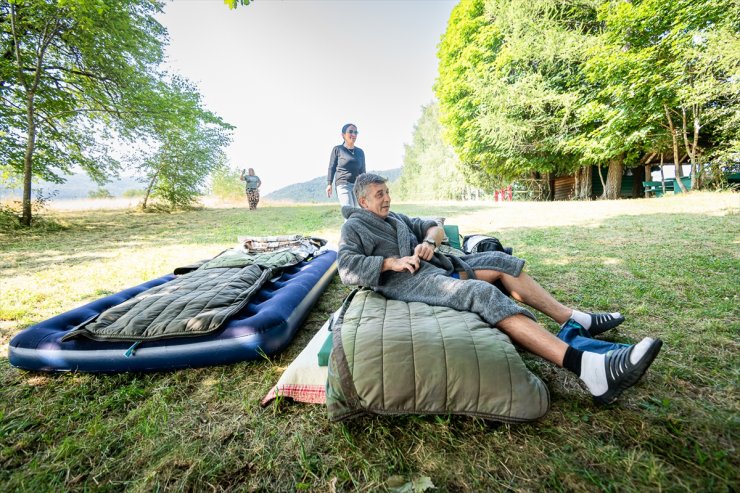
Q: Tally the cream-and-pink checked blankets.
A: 1